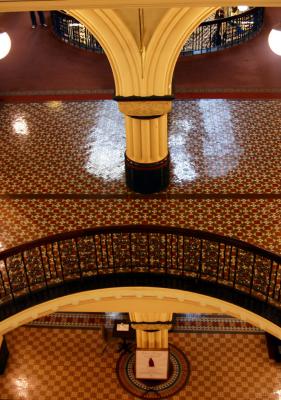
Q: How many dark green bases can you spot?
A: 1